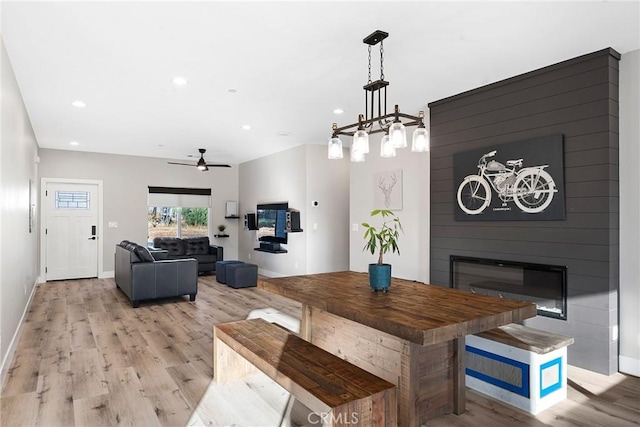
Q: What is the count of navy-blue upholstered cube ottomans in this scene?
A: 2